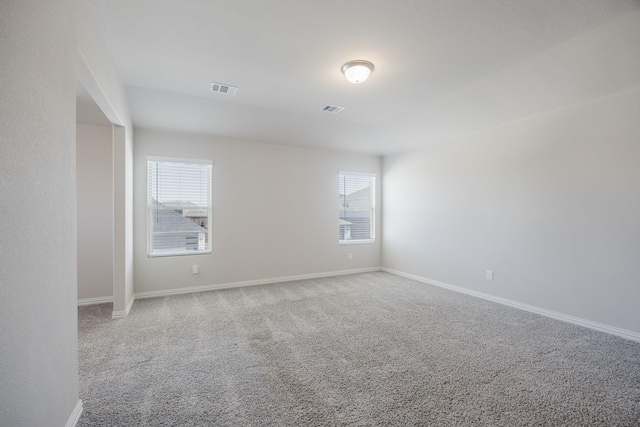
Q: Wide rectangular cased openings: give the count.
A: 1